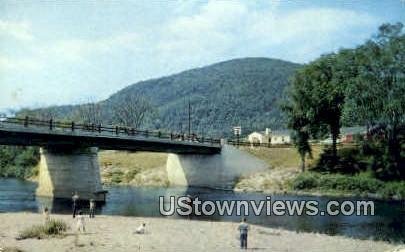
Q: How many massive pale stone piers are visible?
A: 2